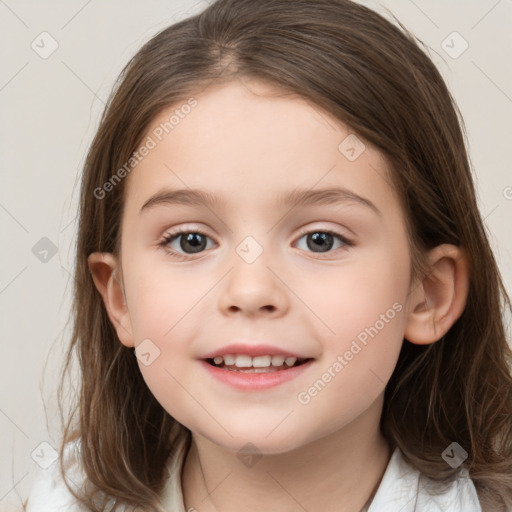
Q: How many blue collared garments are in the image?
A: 0